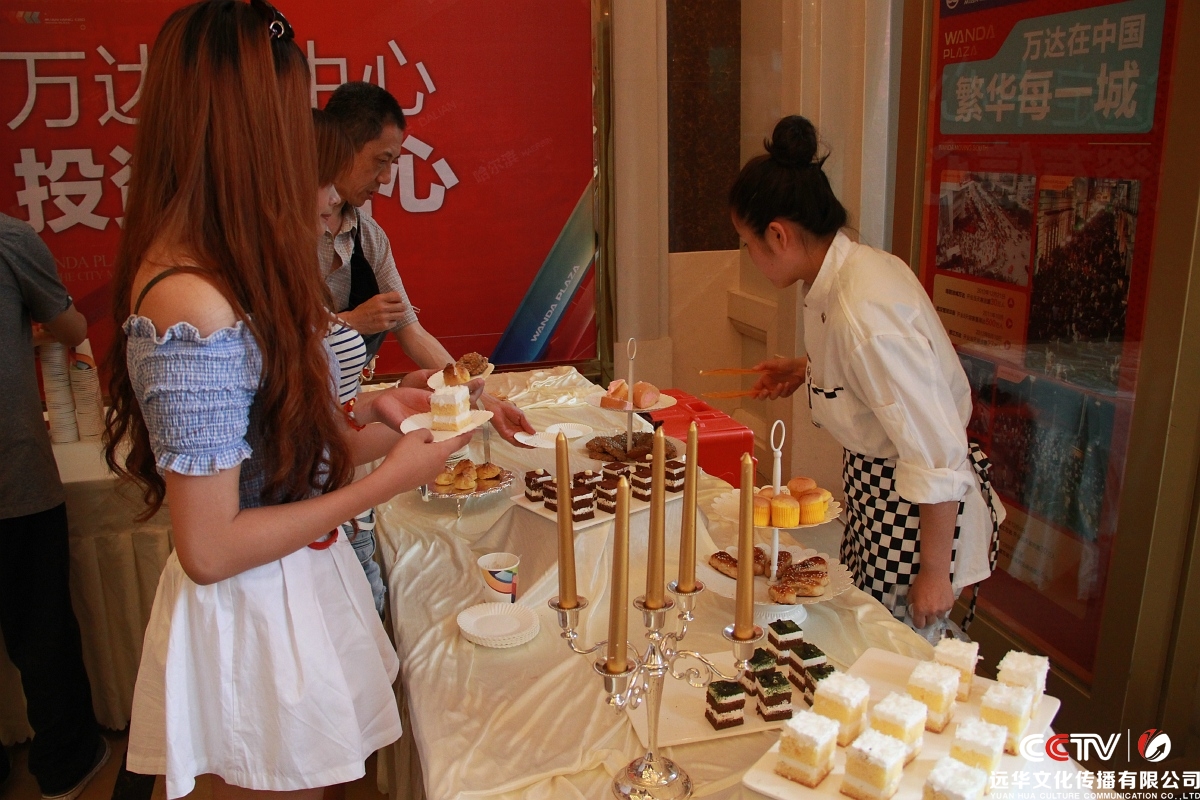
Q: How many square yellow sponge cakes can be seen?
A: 11